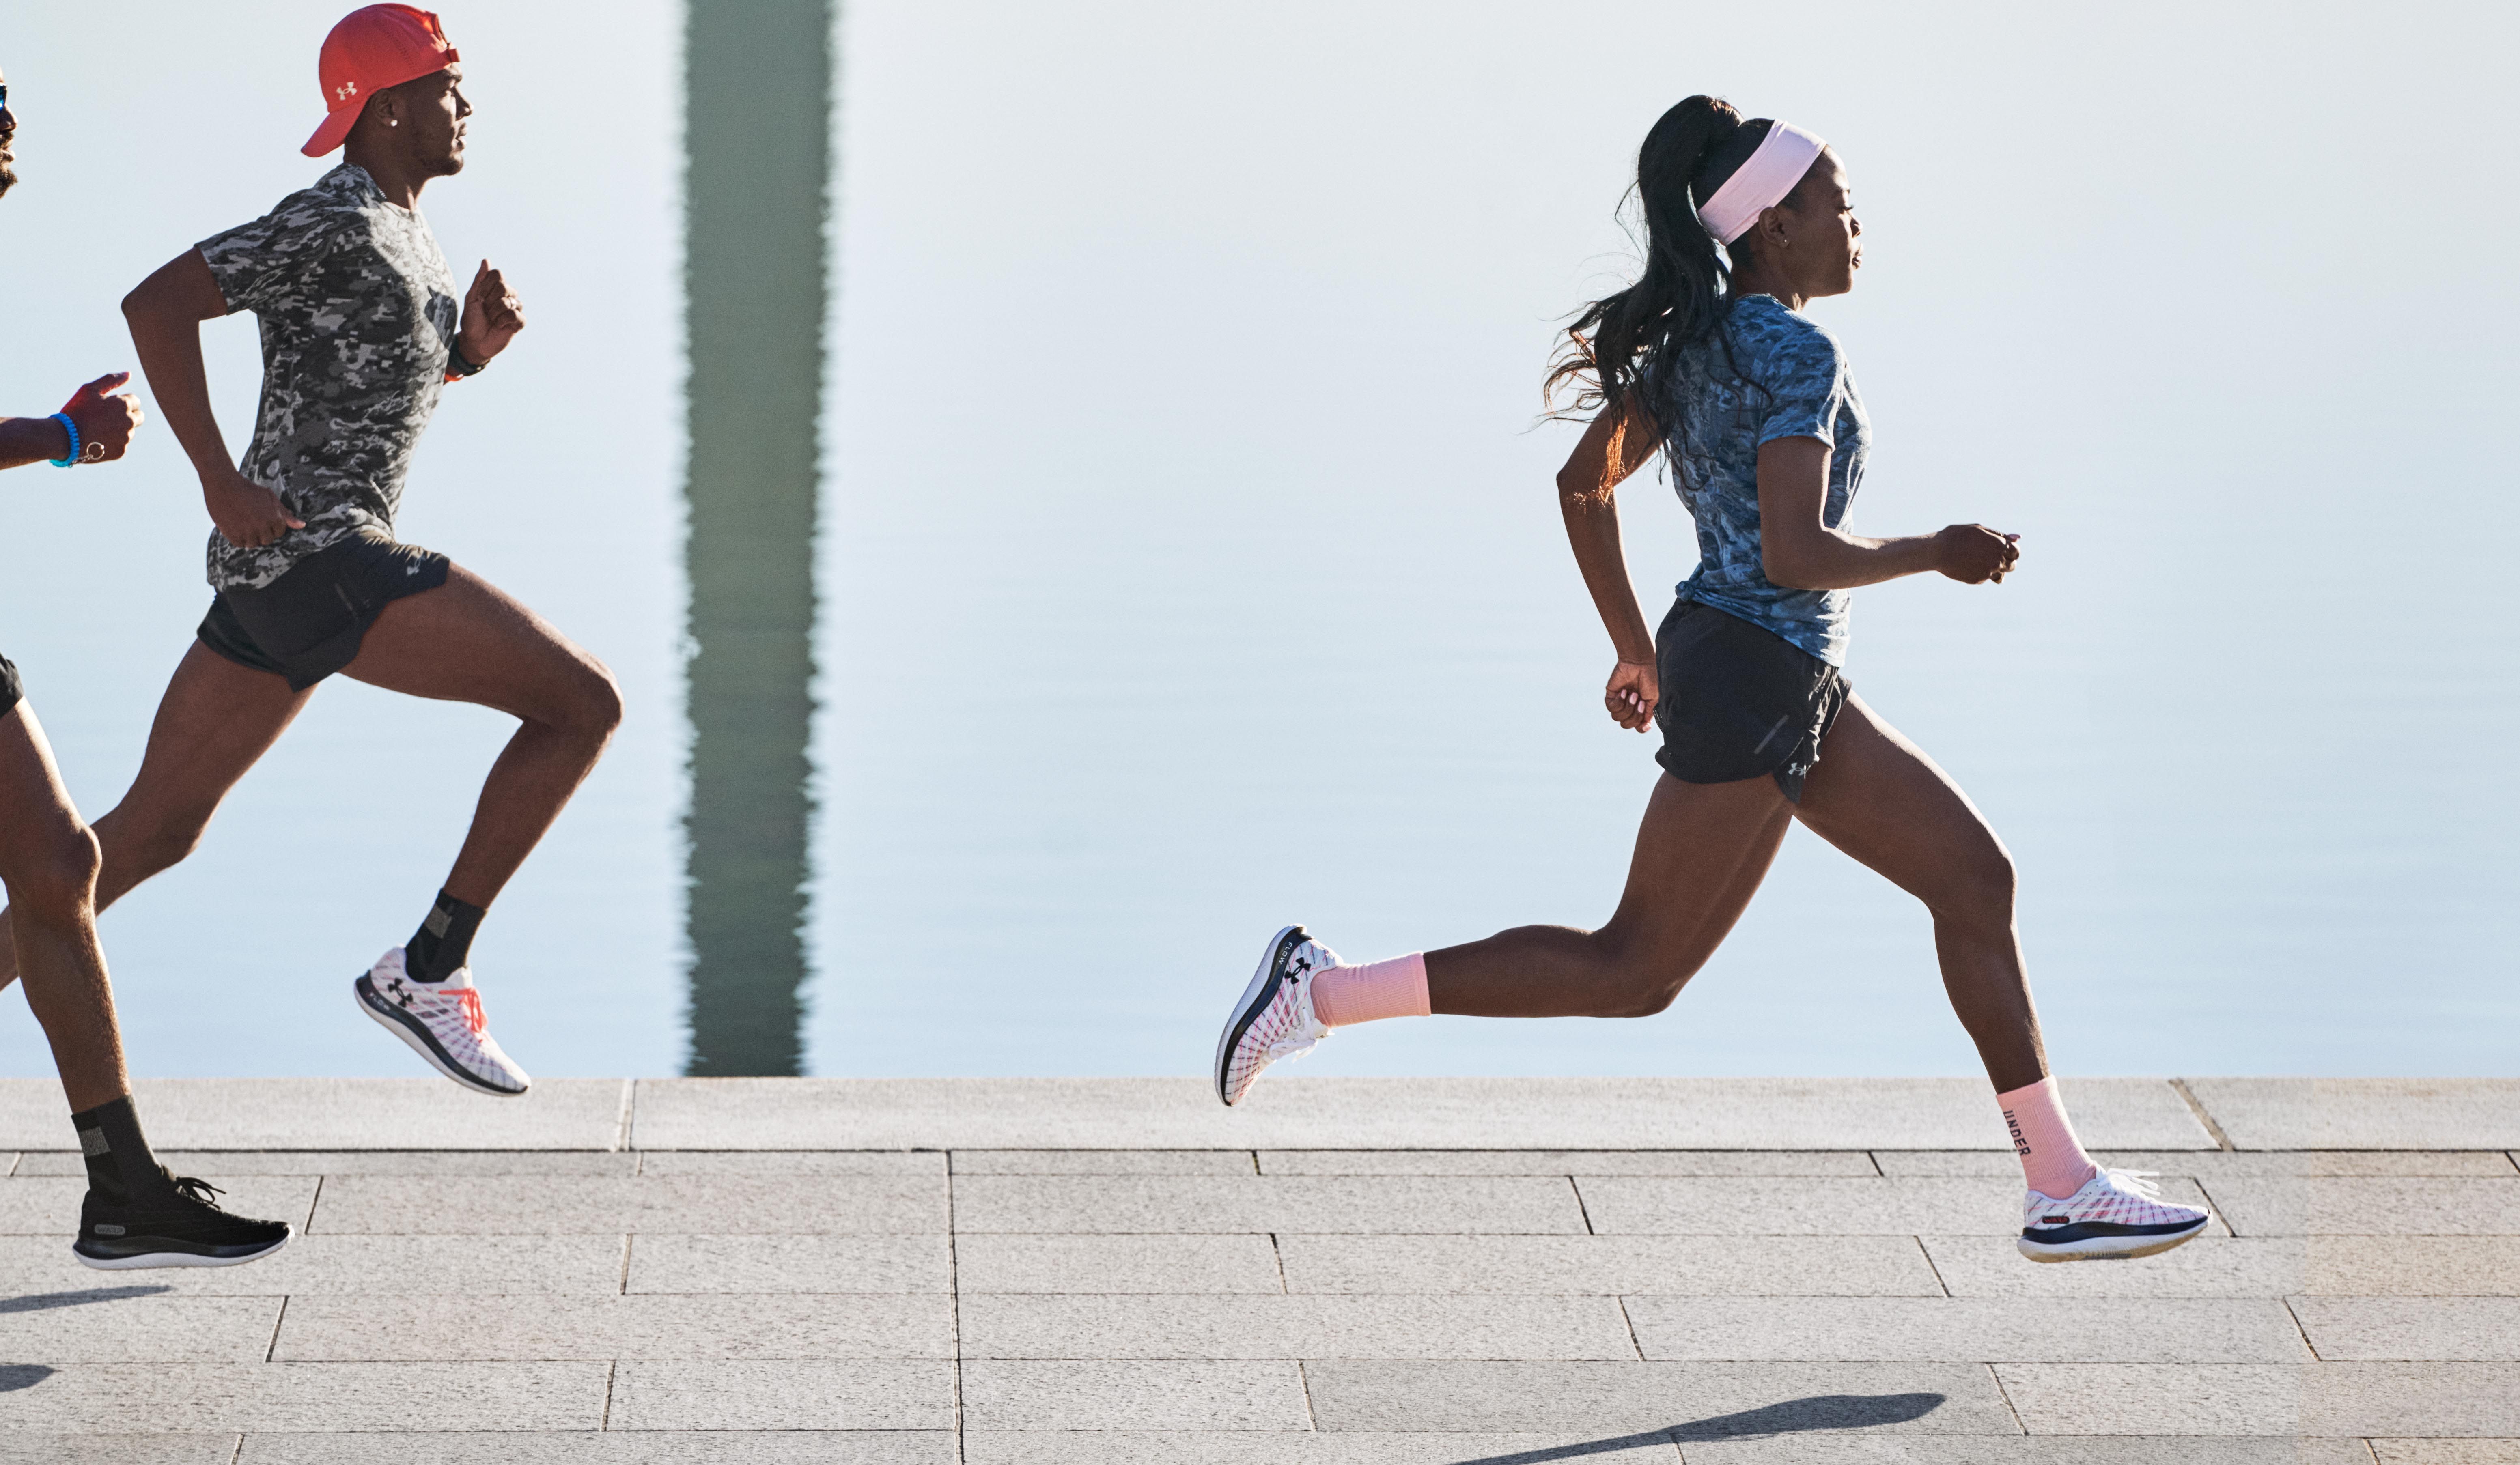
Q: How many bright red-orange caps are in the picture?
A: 1